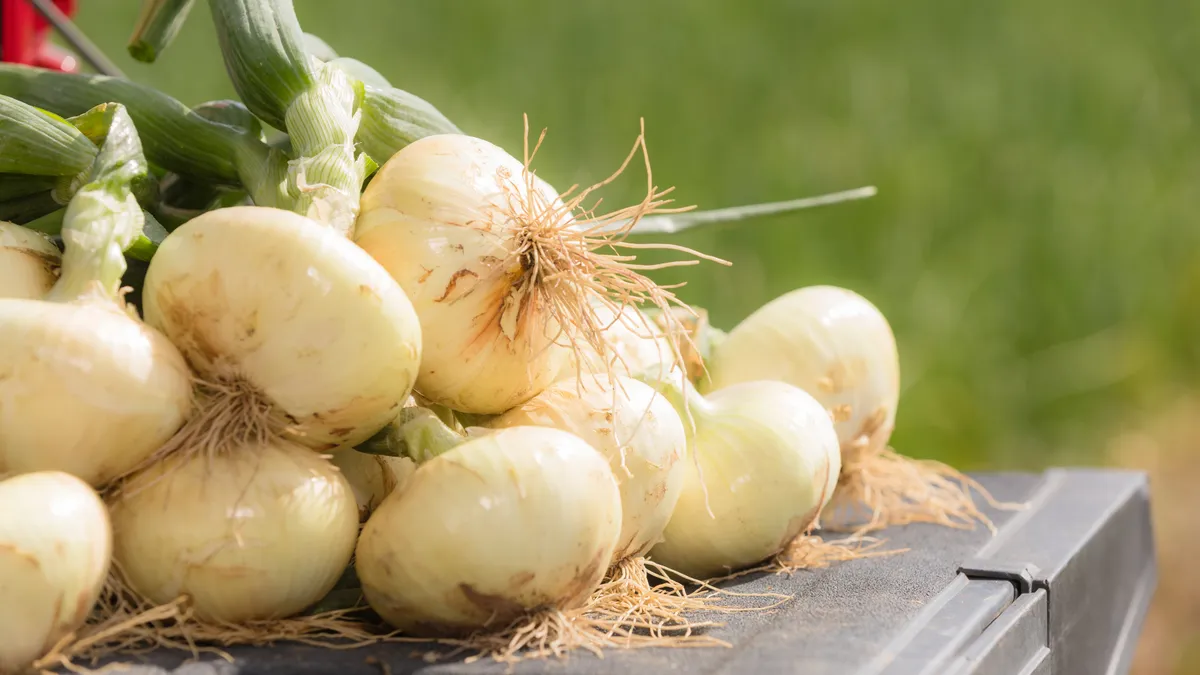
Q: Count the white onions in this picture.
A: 12